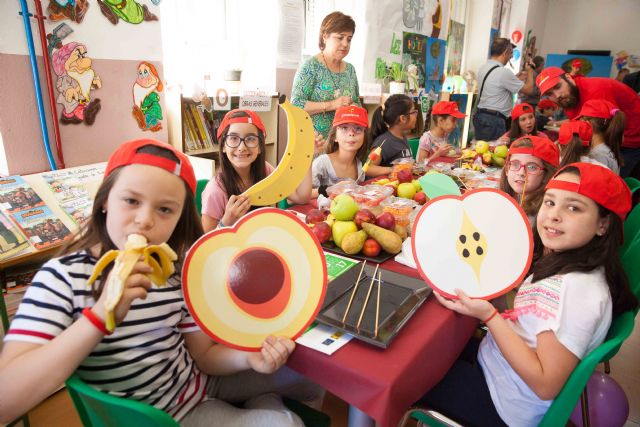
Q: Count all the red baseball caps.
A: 11